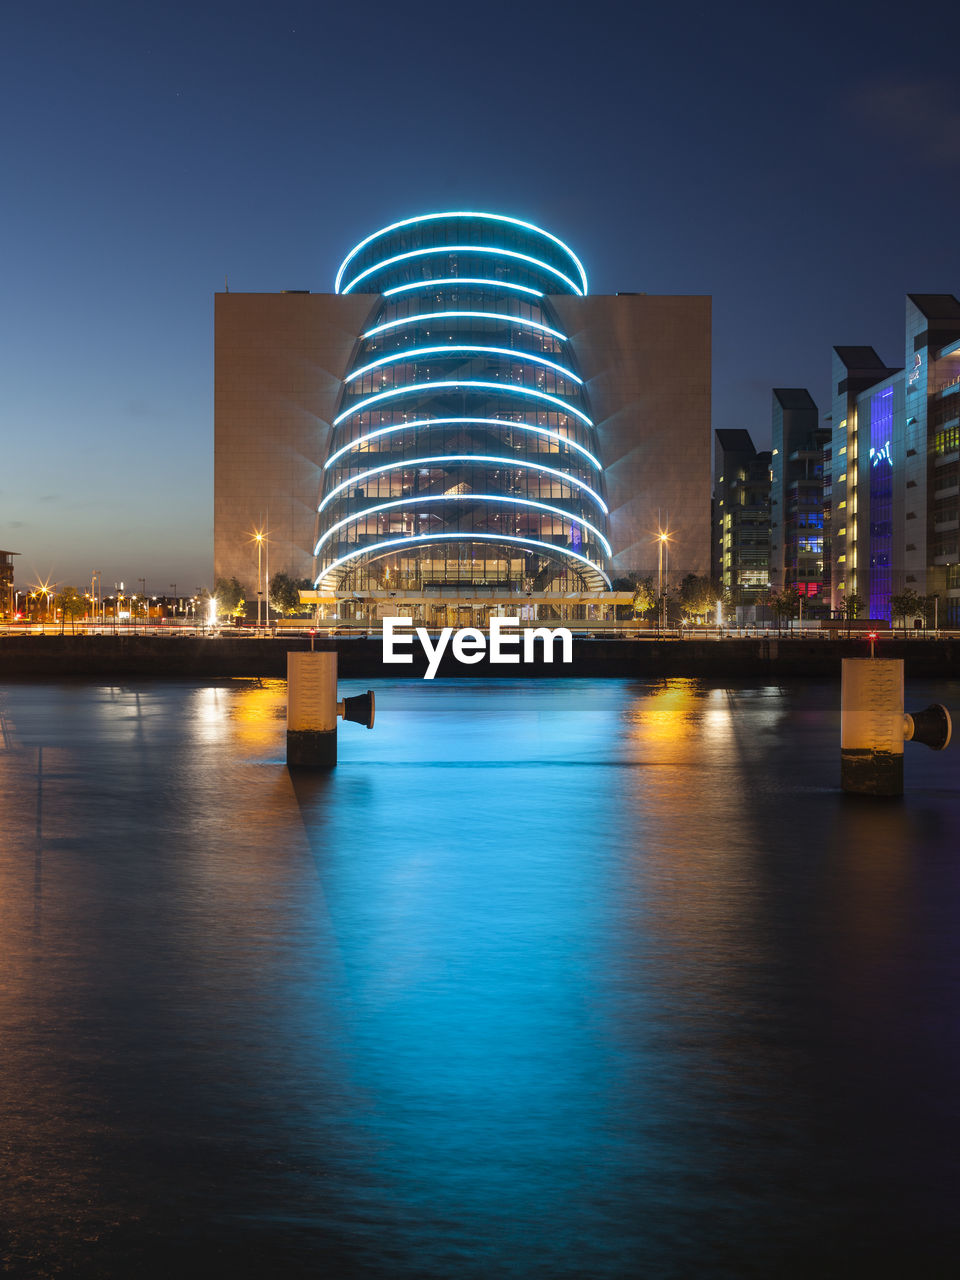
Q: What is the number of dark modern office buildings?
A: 4